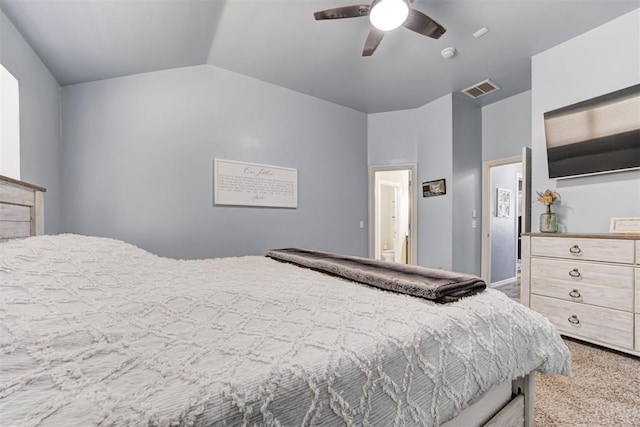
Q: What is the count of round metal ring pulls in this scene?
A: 4